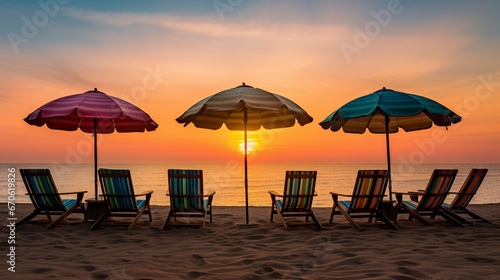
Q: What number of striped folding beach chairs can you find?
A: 7